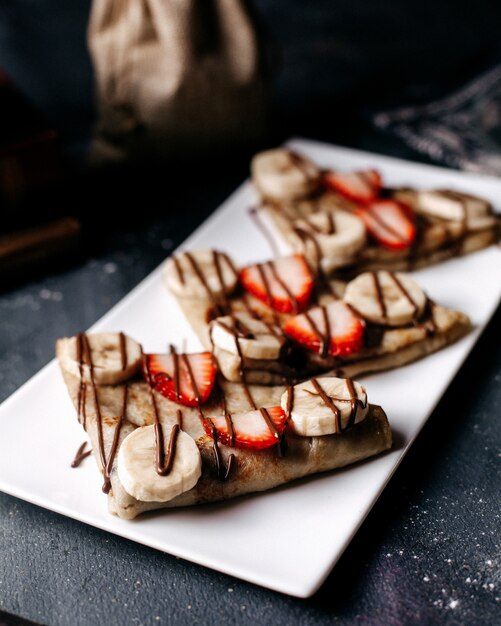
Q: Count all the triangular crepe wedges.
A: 3